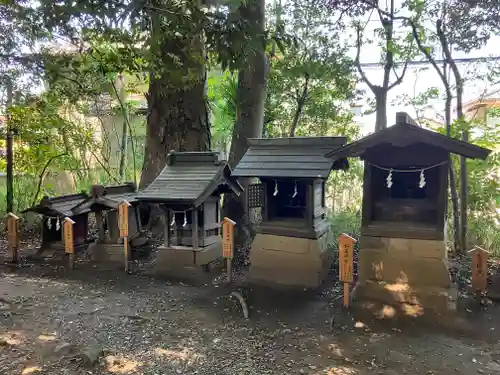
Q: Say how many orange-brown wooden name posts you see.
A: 6